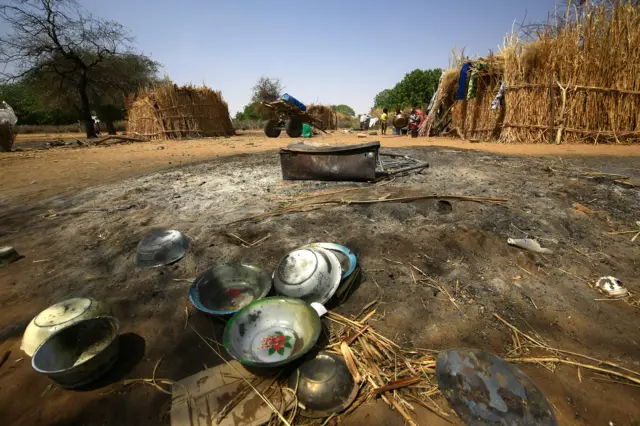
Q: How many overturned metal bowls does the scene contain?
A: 4